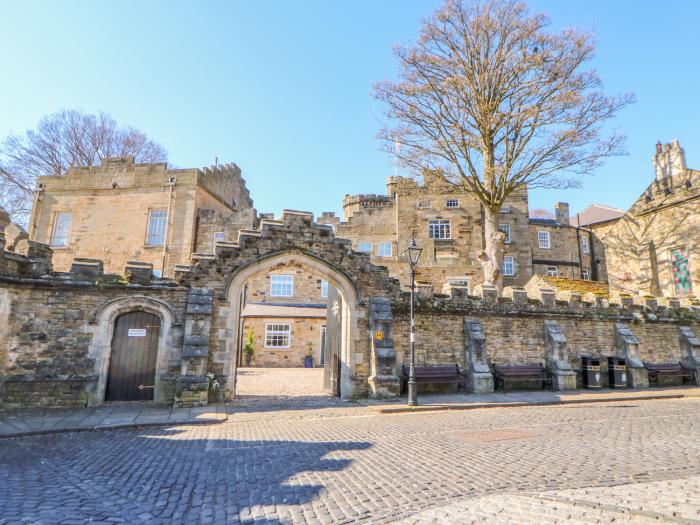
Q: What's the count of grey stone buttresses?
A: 6